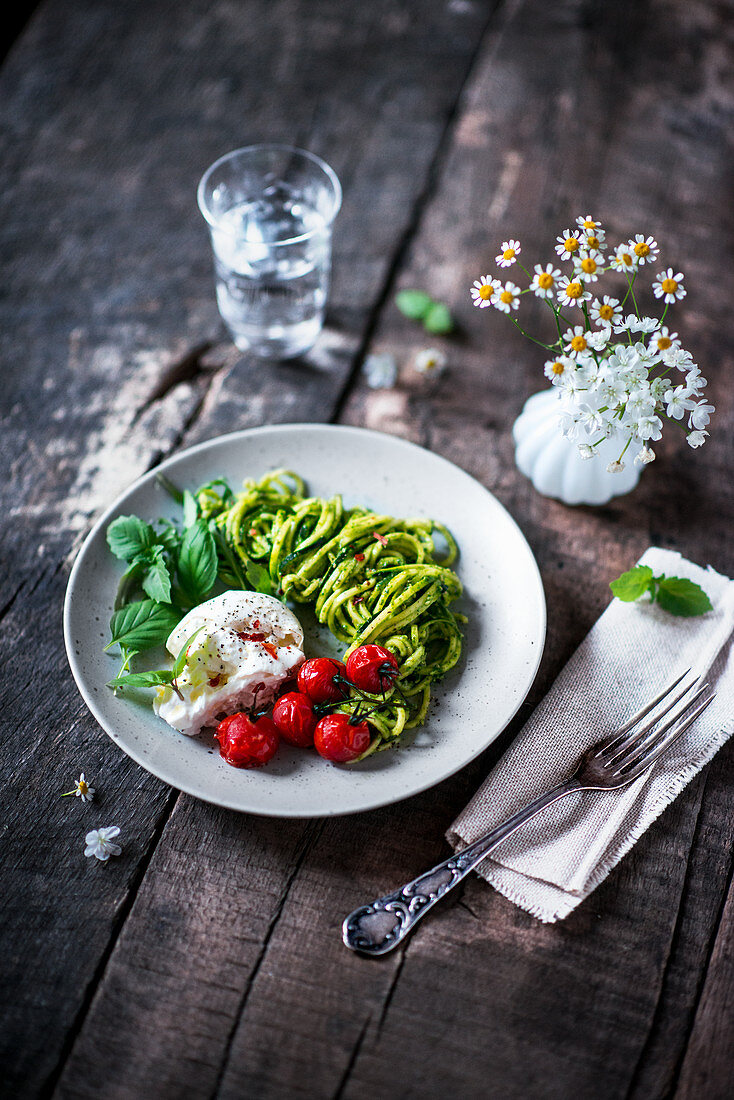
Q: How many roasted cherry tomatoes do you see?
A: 5